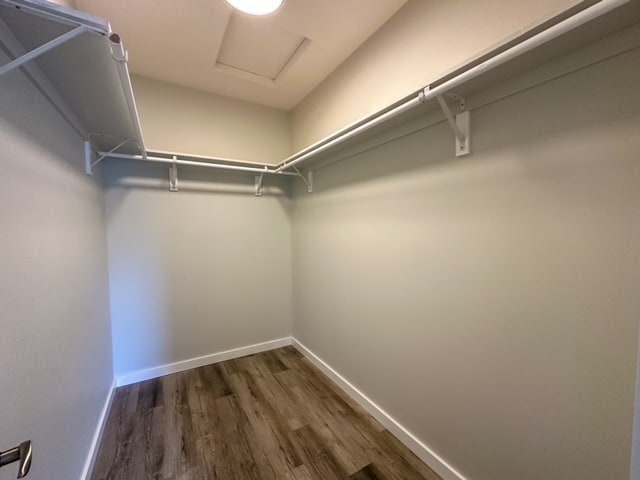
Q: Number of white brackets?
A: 6